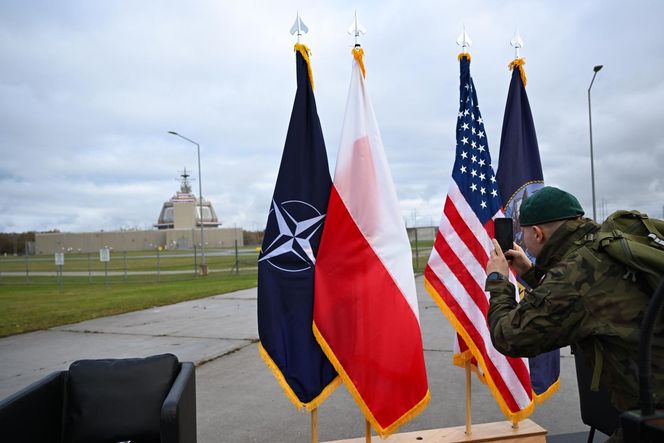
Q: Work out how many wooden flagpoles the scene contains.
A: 4